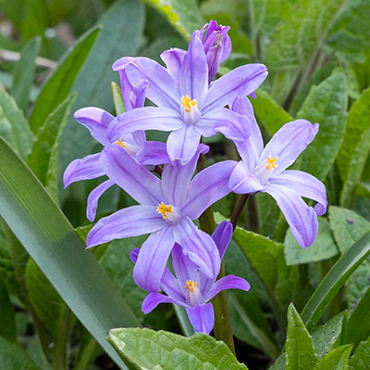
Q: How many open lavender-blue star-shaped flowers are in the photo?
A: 5